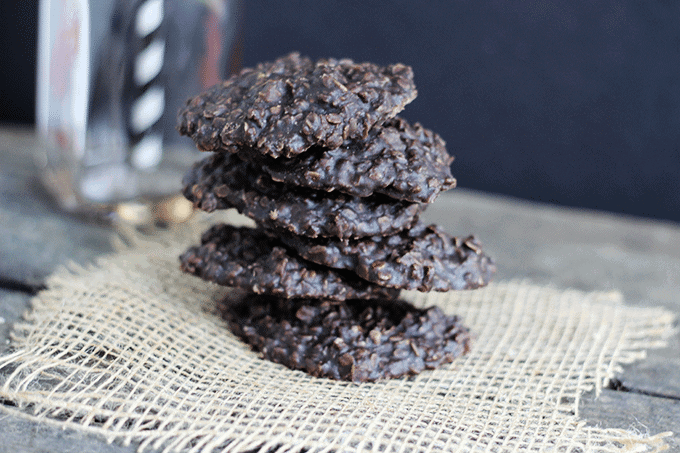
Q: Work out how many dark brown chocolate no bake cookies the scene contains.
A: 6